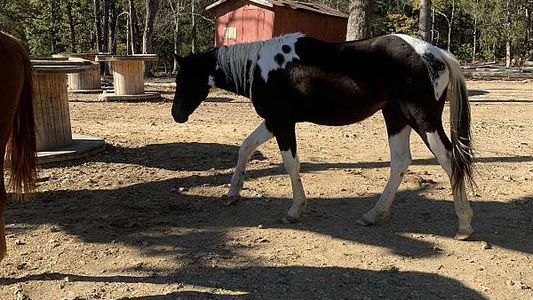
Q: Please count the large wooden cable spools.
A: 3